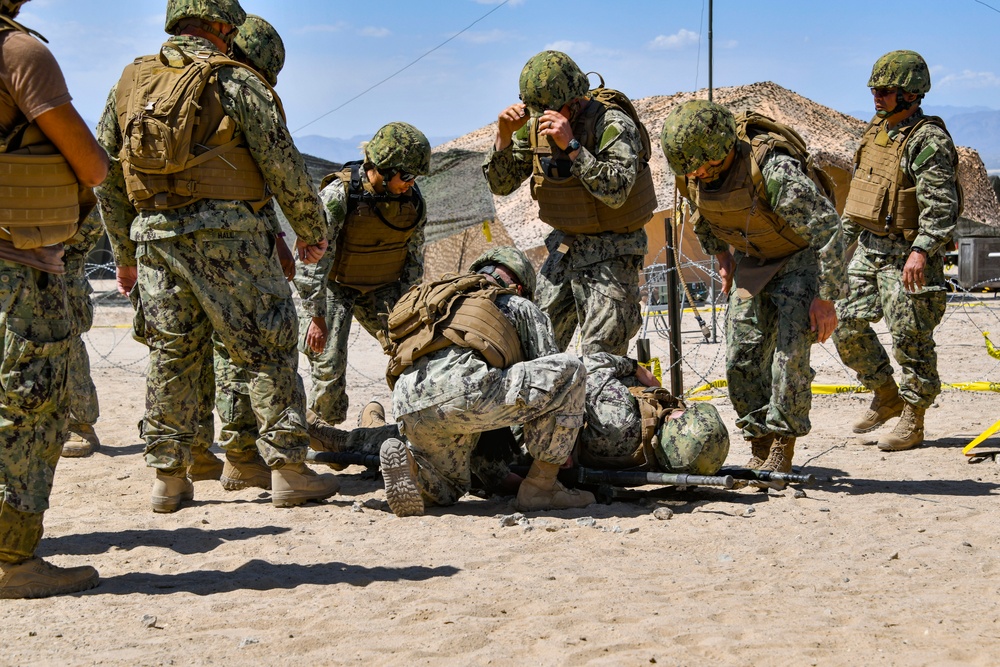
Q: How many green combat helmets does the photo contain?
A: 8